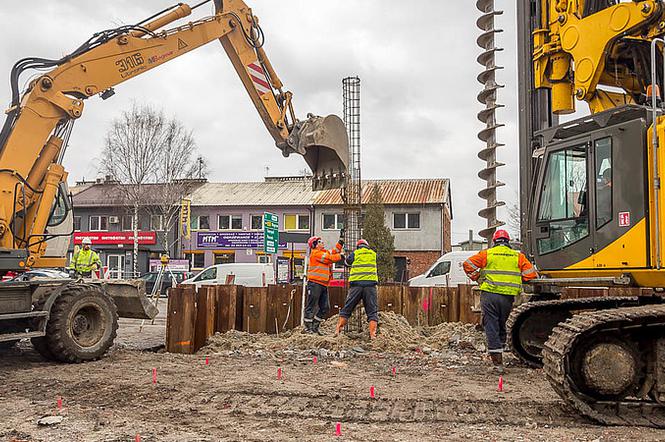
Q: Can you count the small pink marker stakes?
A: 10